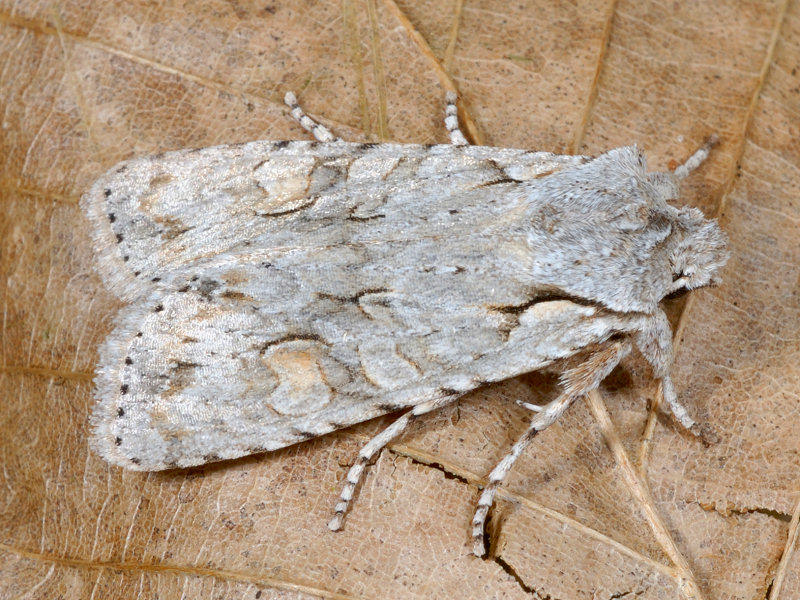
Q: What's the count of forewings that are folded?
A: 2